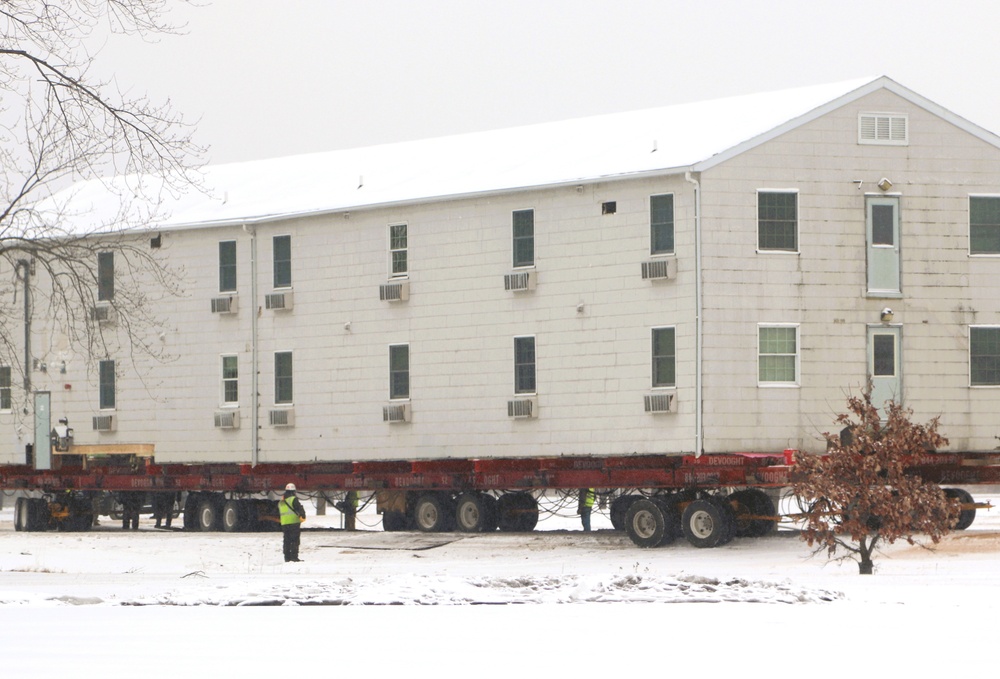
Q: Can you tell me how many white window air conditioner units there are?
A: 12